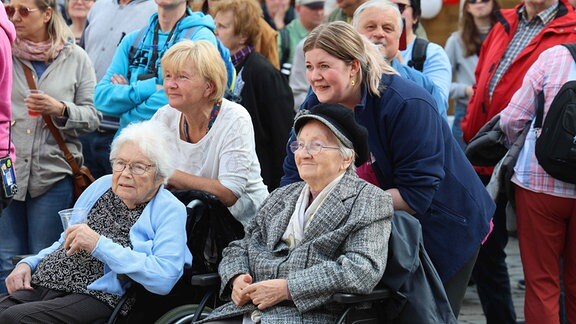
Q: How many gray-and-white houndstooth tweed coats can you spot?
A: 1